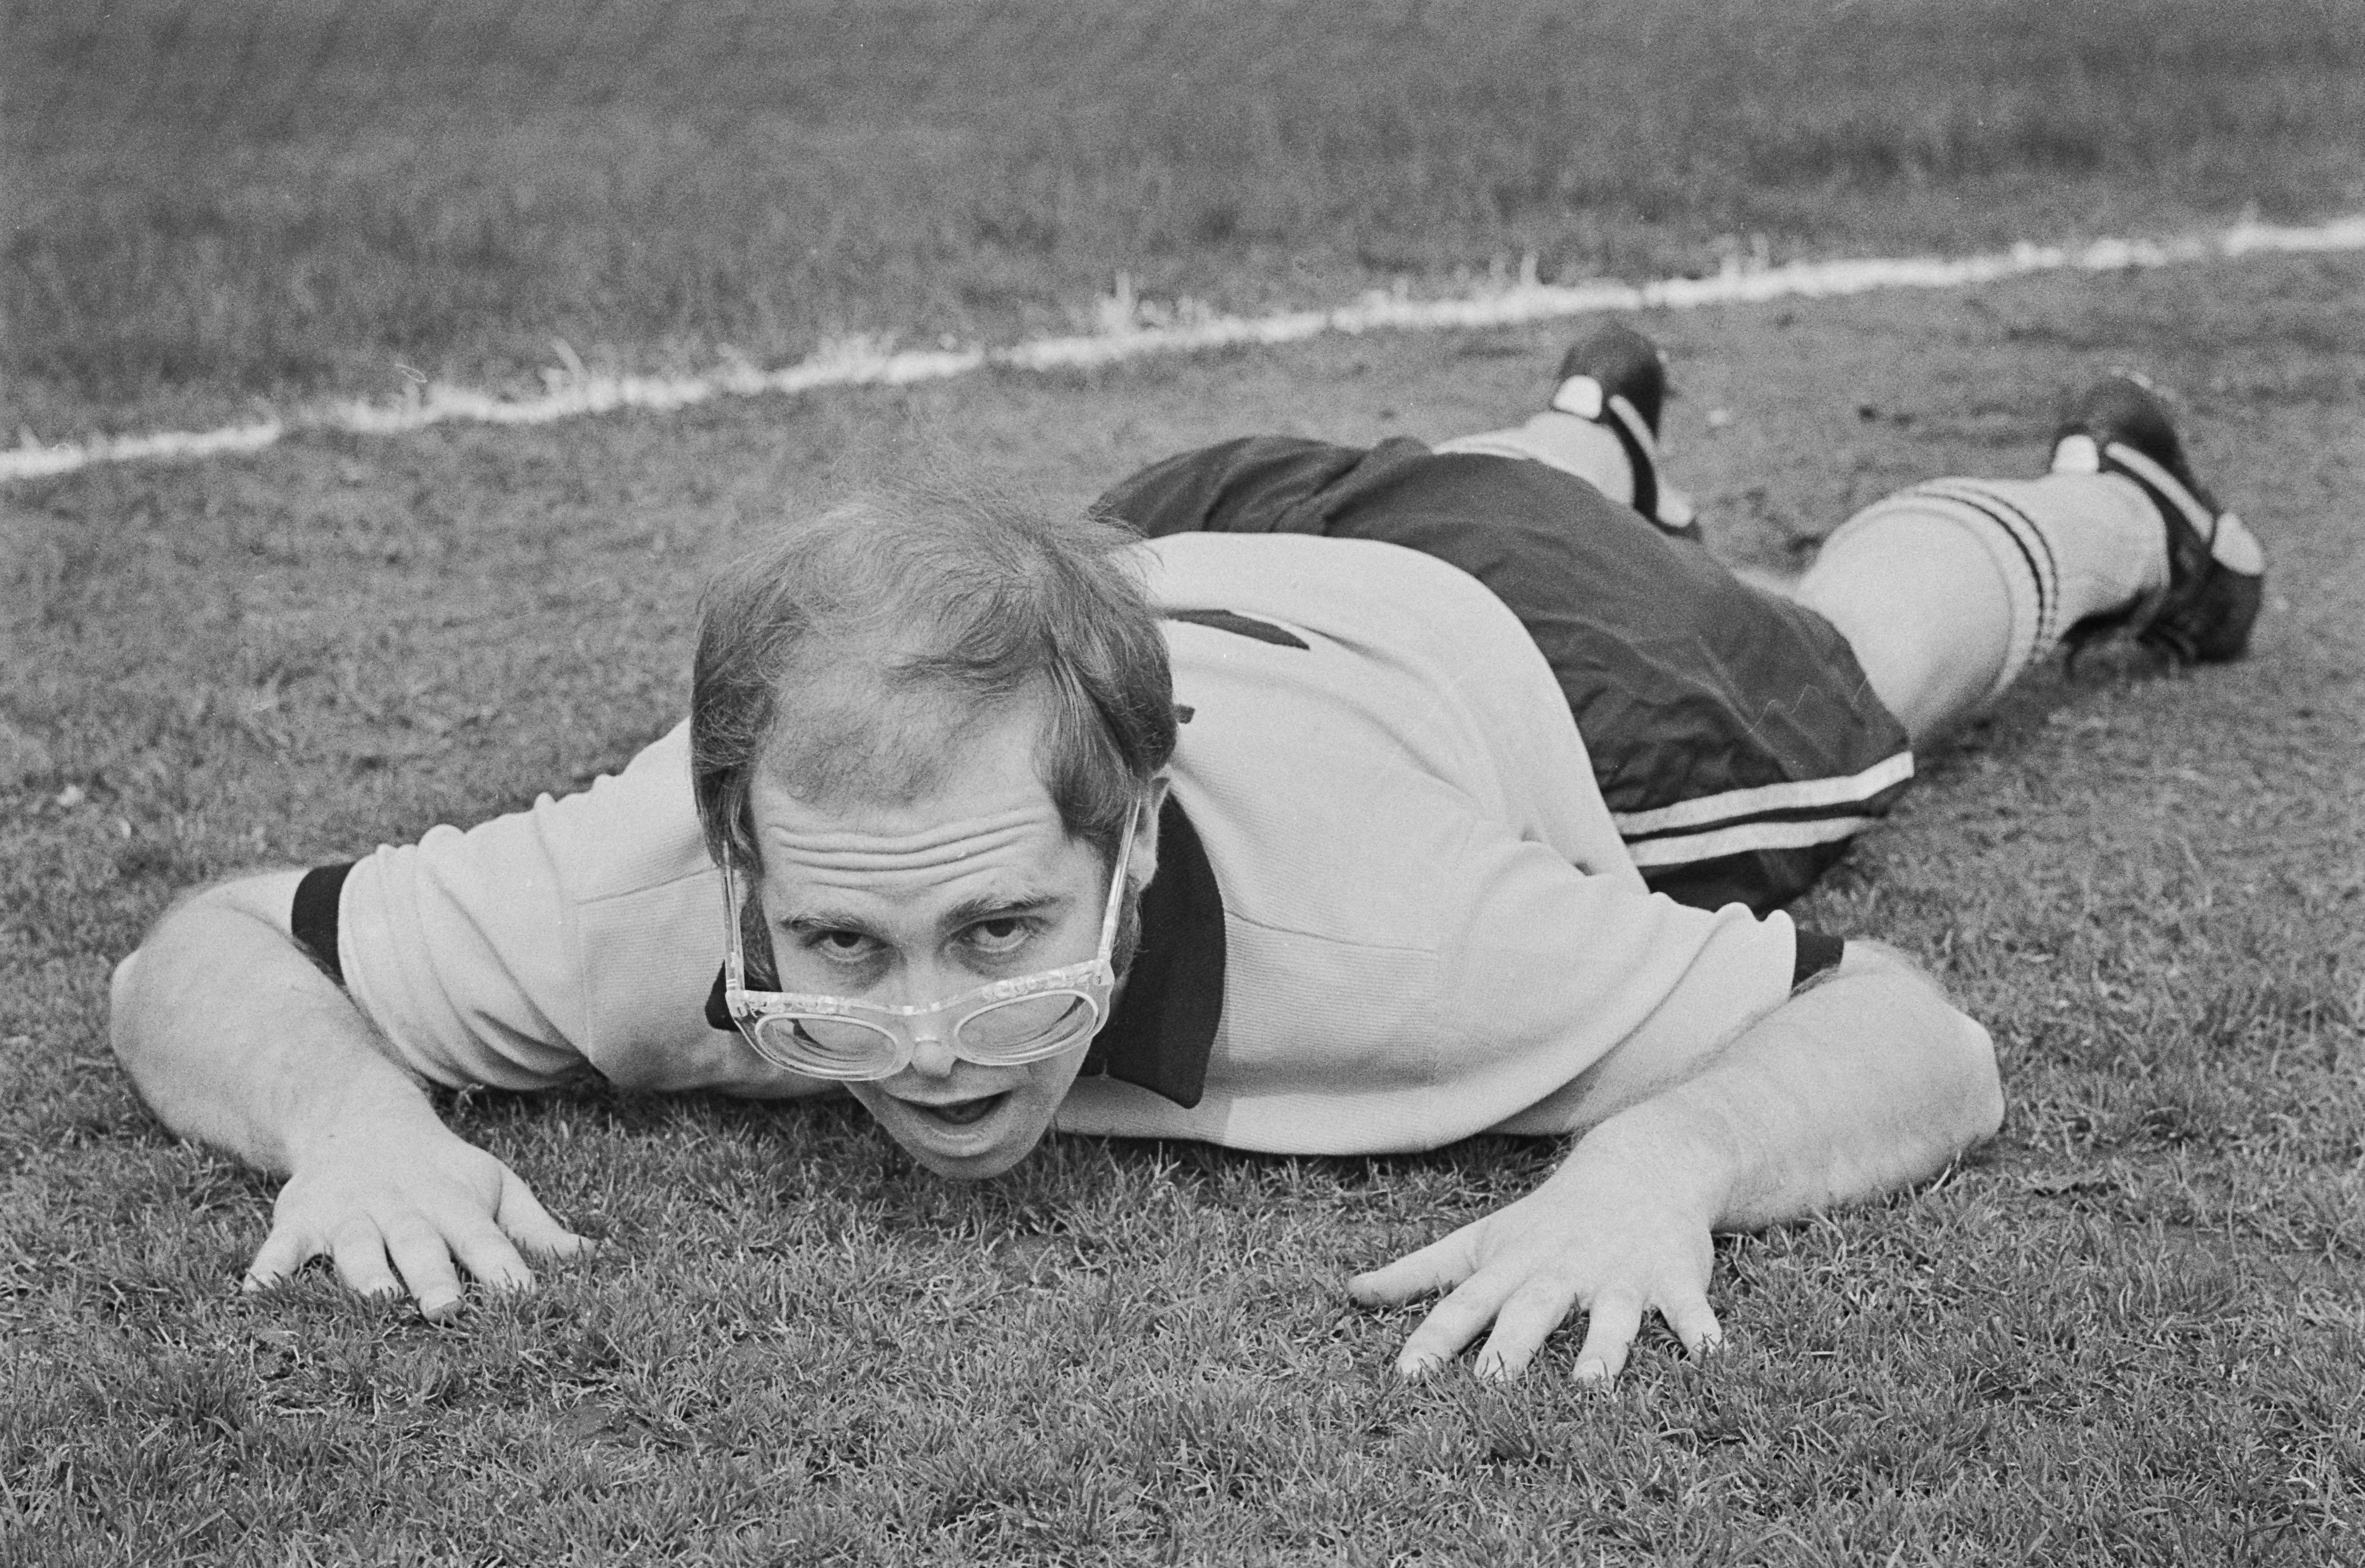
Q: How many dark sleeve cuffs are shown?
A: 2